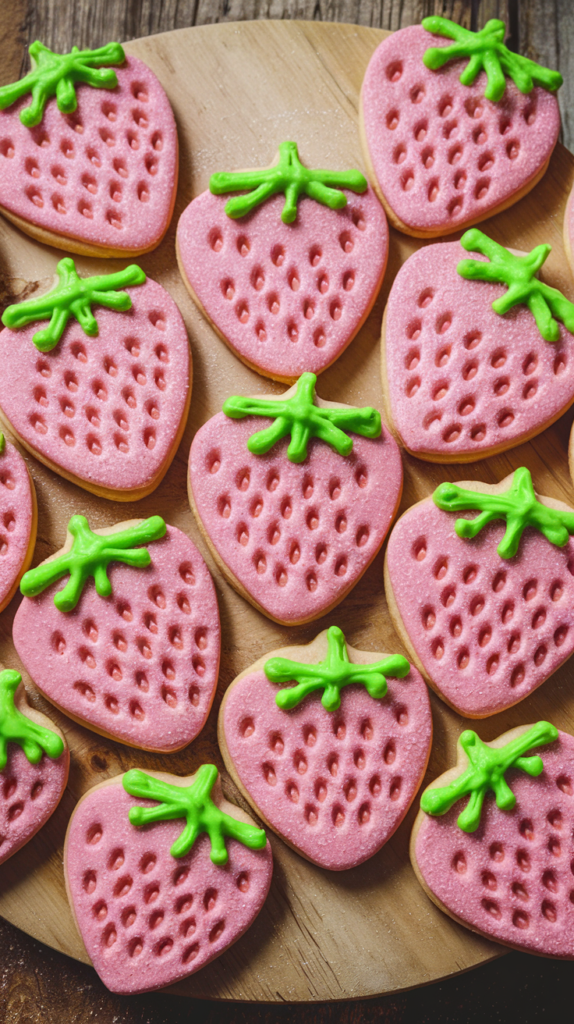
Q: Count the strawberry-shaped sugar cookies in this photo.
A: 13